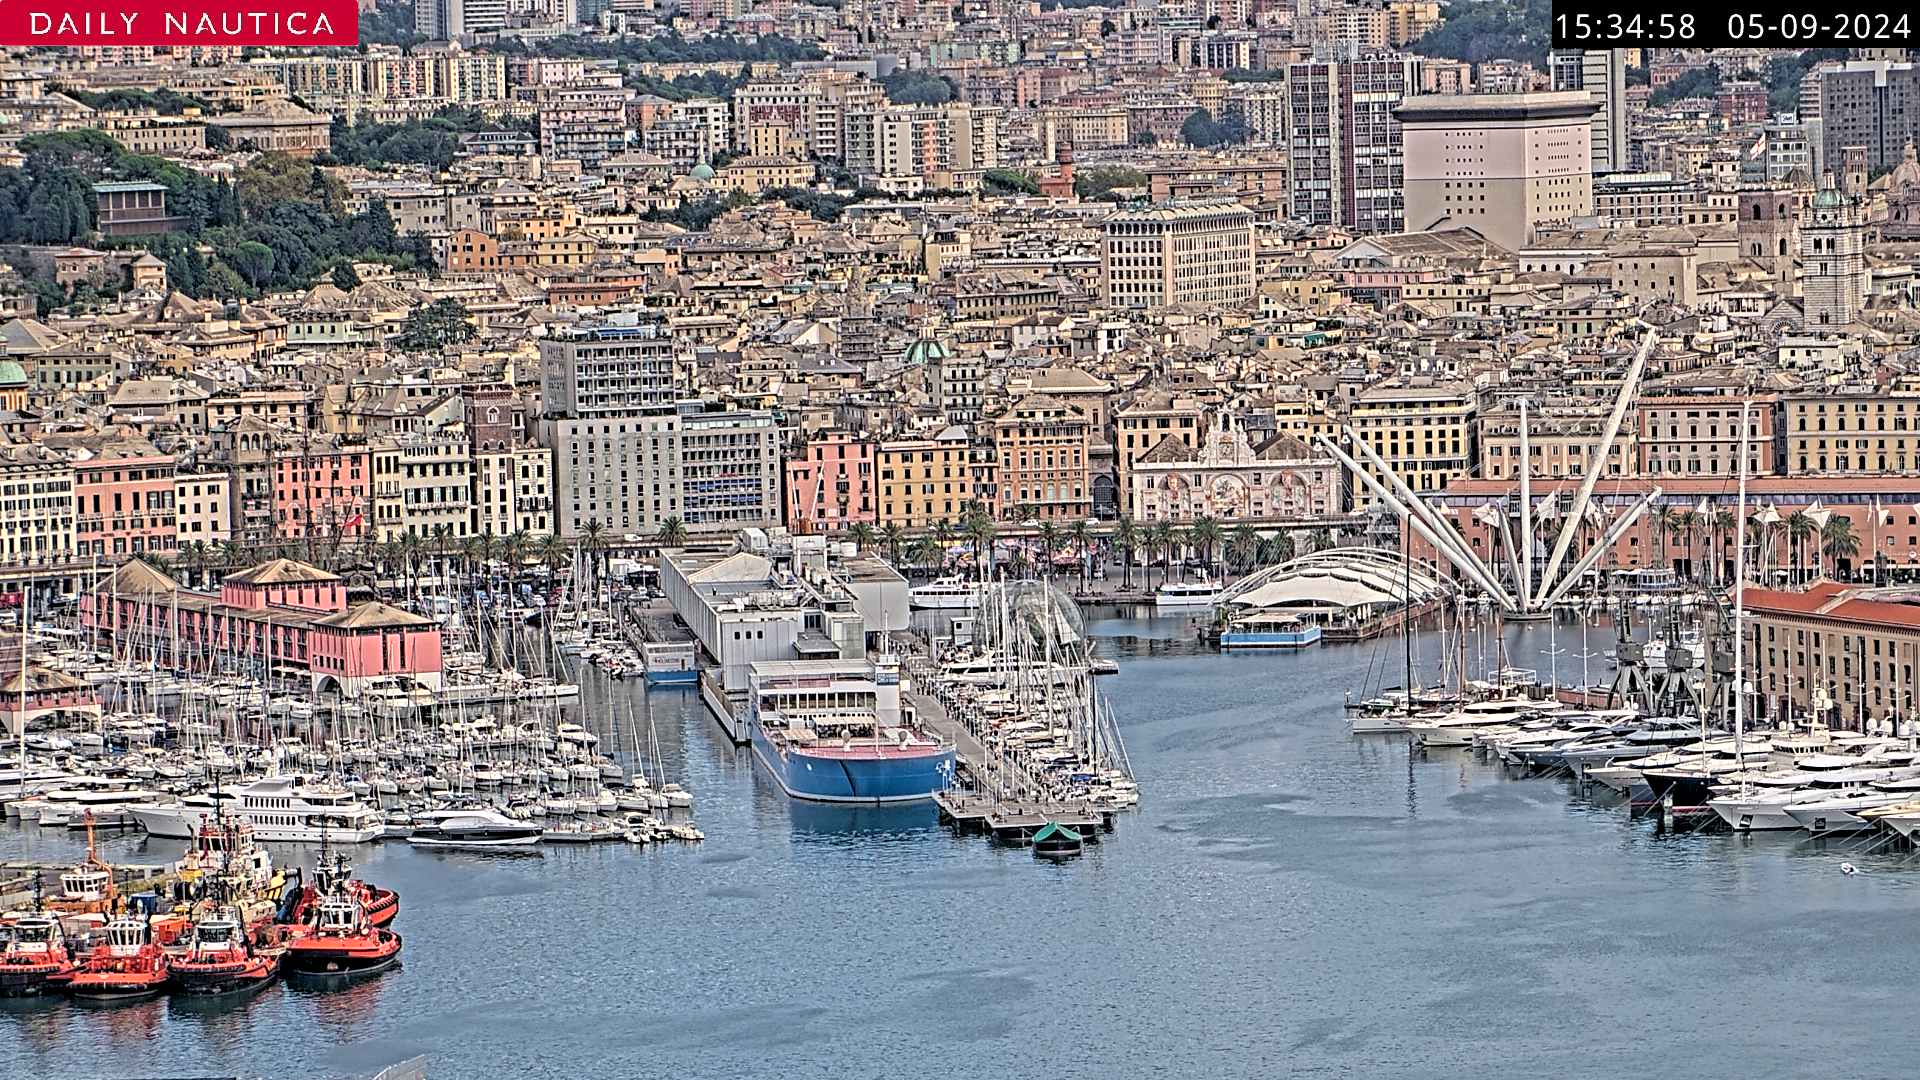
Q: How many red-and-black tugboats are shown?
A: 5